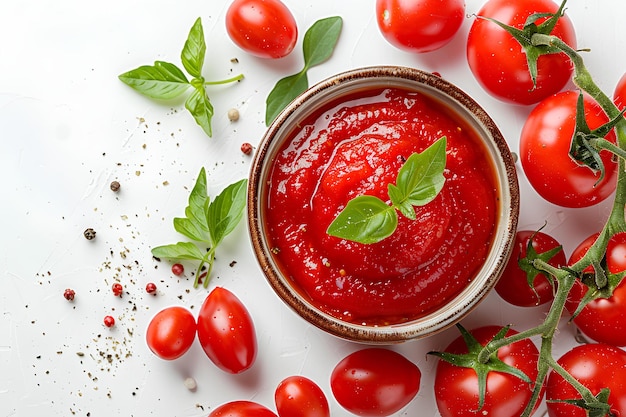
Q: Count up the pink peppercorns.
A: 6